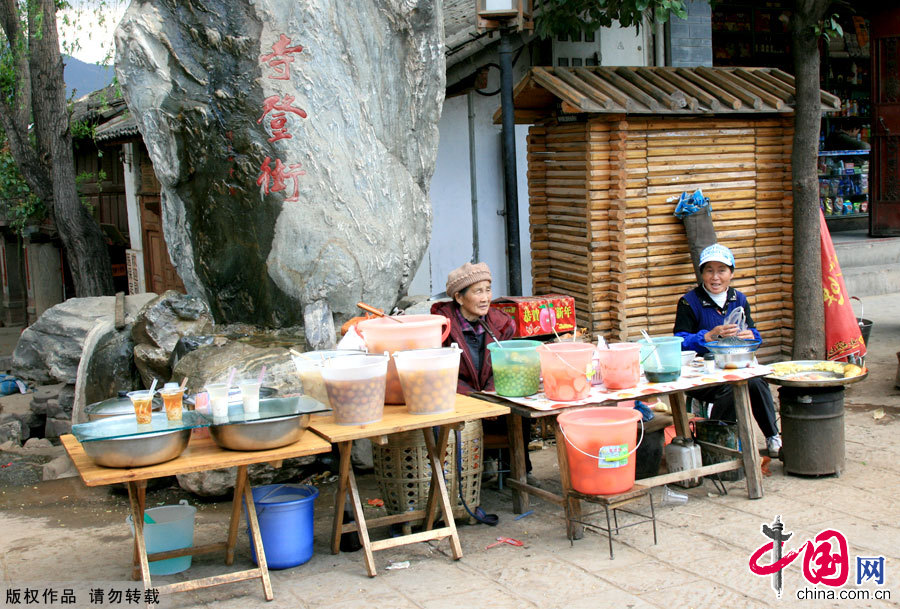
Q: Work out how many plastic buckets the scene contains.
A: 11